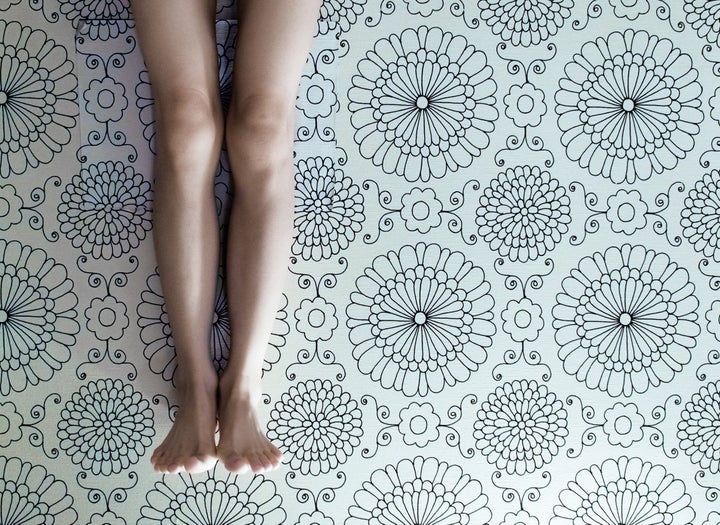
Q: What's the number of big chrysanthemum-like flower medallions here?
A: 12